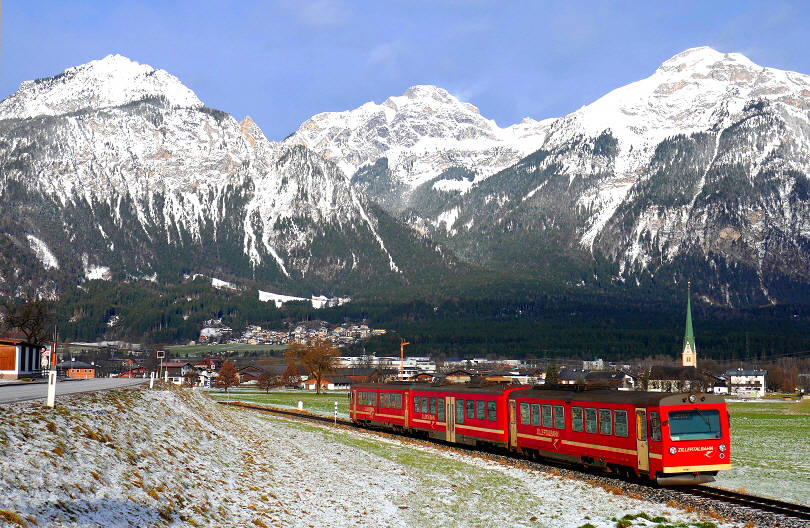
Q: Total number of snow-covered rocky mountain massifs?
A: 3